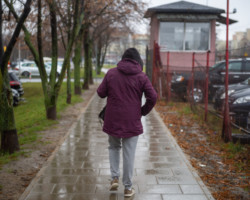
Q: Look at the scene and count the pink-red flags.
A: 0